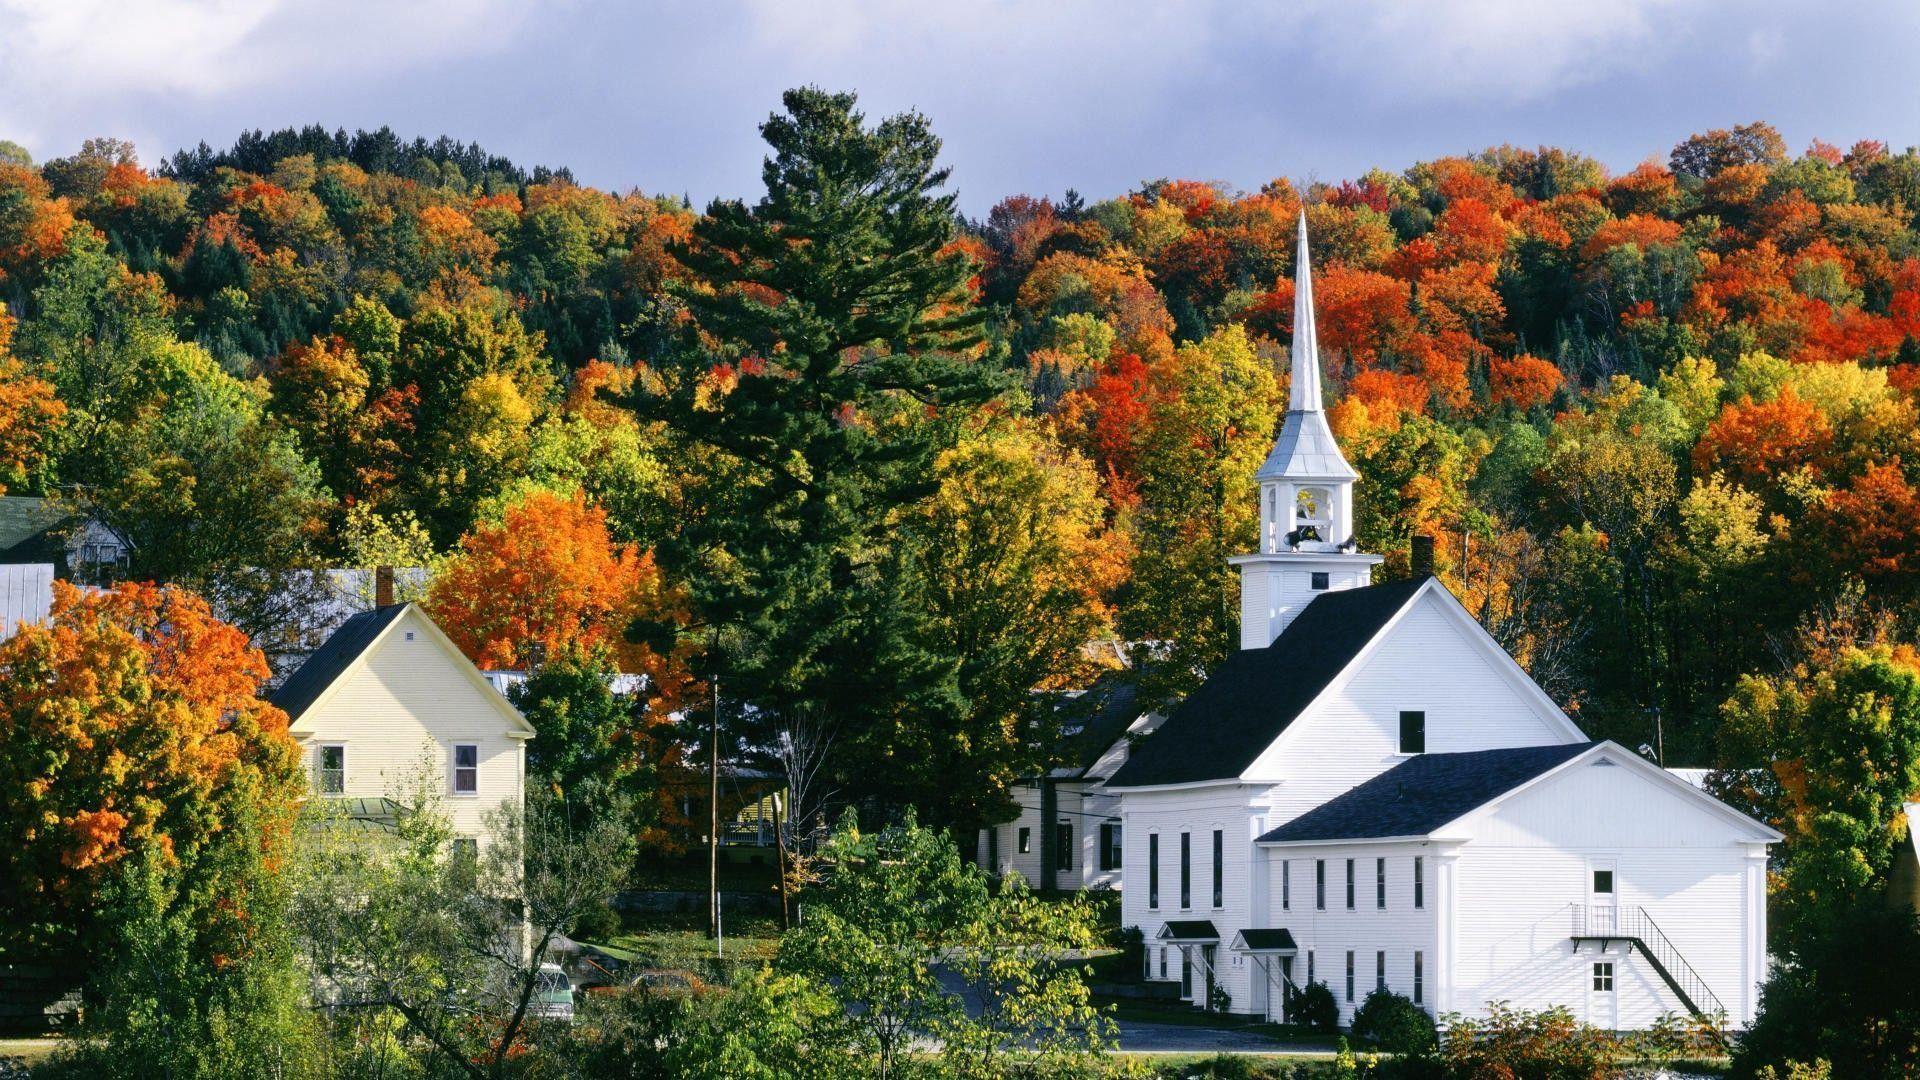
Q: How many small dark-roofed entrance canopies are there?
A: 2